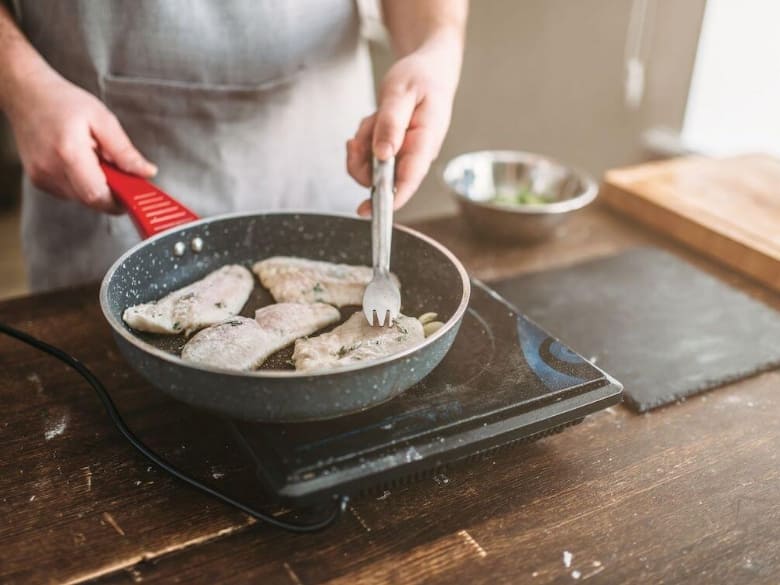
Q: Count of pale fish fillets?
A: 4